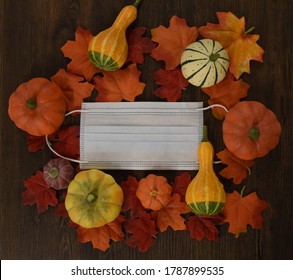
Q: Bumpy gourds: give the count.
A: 2